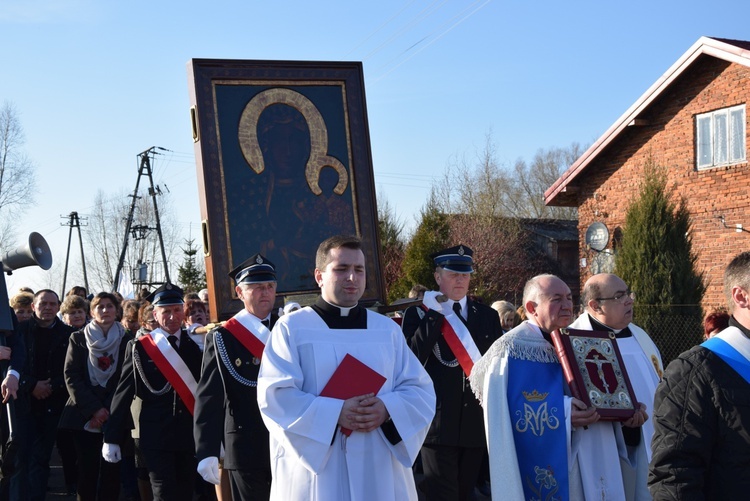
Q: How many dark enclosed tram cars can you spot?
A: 0